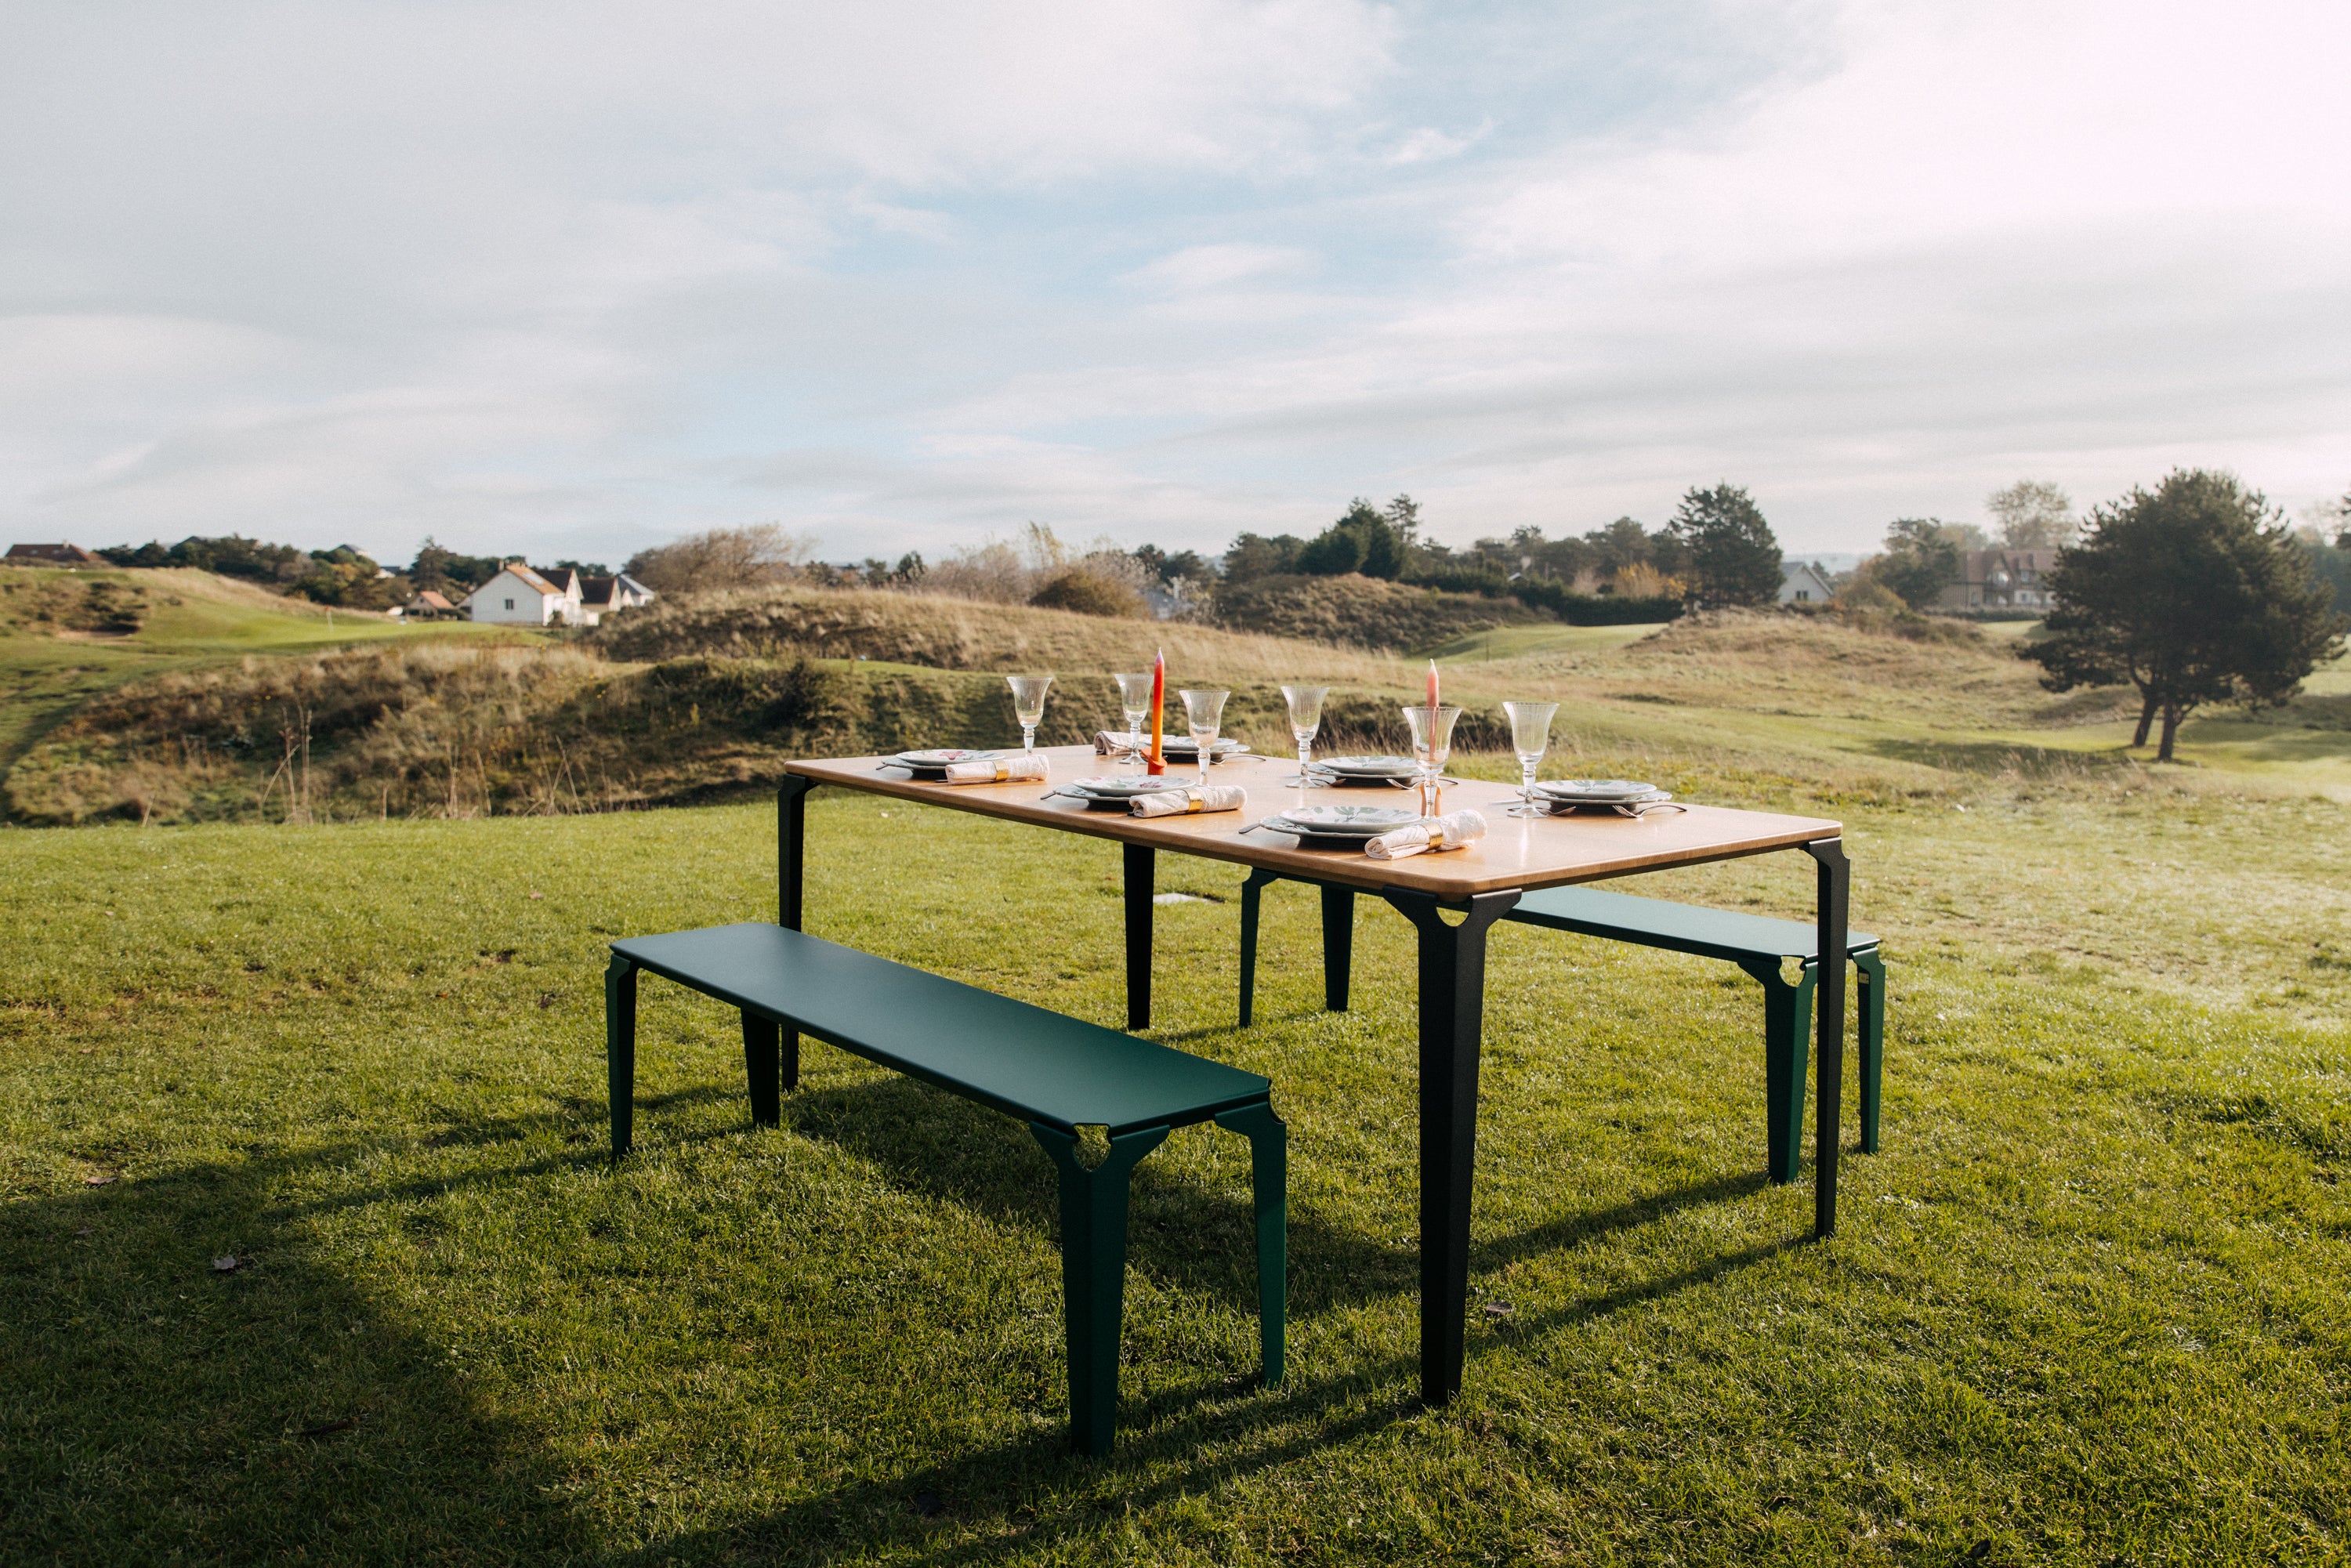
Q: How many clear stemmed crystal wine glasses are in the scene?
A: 6